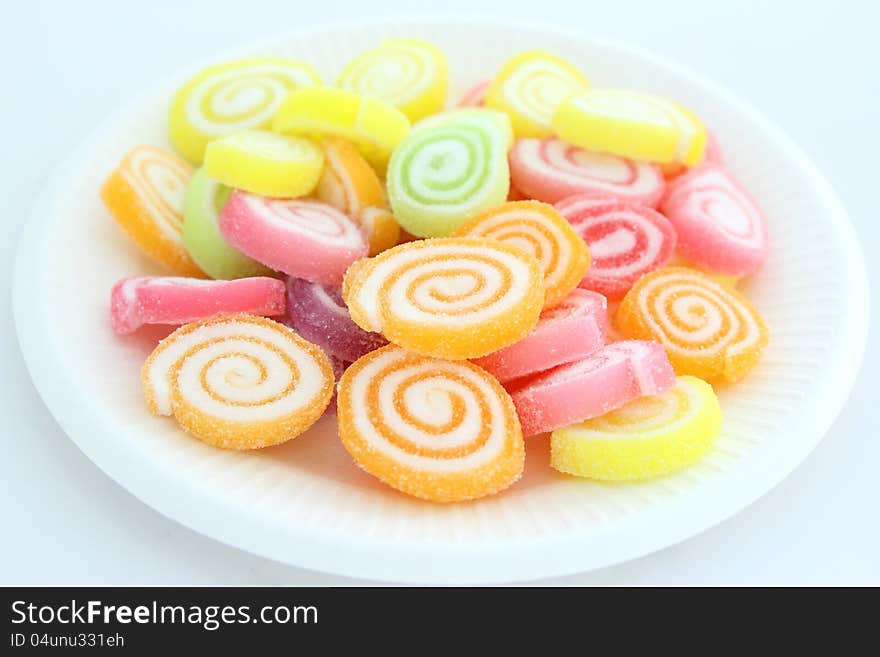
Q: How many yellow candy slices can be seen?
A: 7